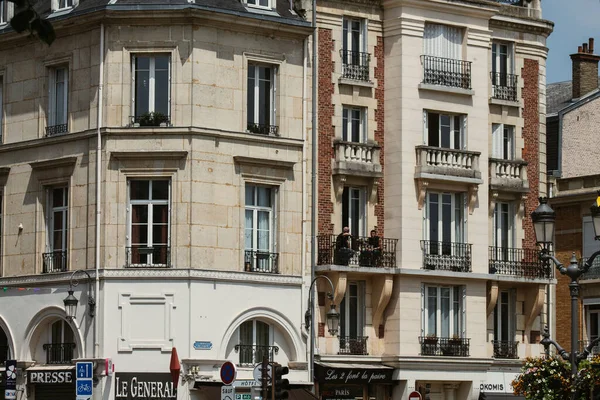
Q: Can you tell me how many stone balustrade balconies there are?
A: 3